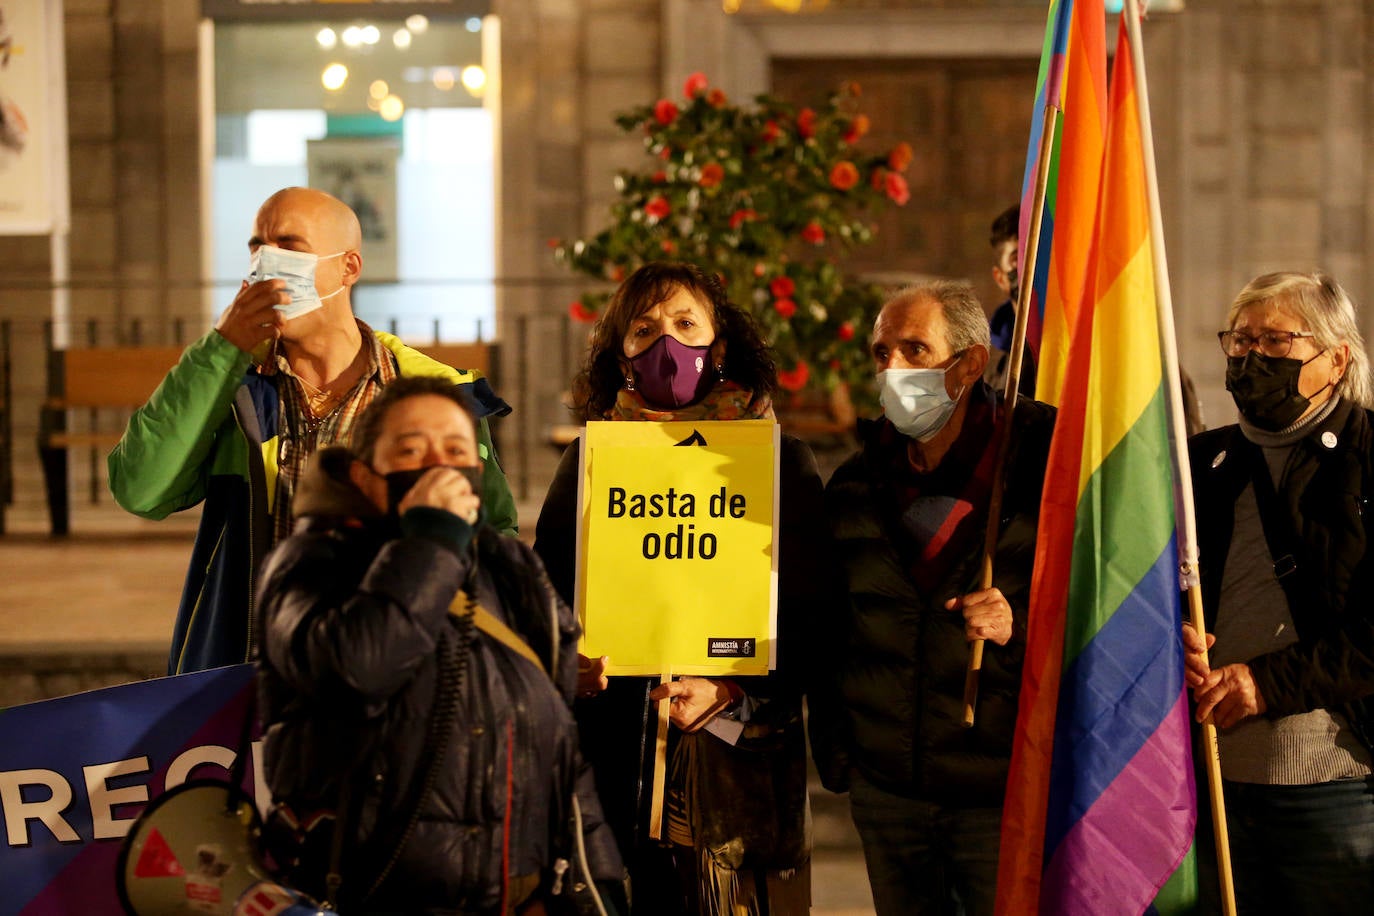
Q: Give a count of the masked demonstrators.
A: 6